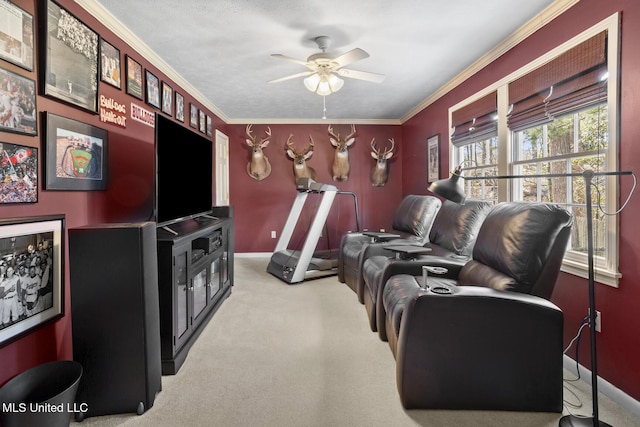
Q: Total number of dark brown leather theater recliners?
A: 3